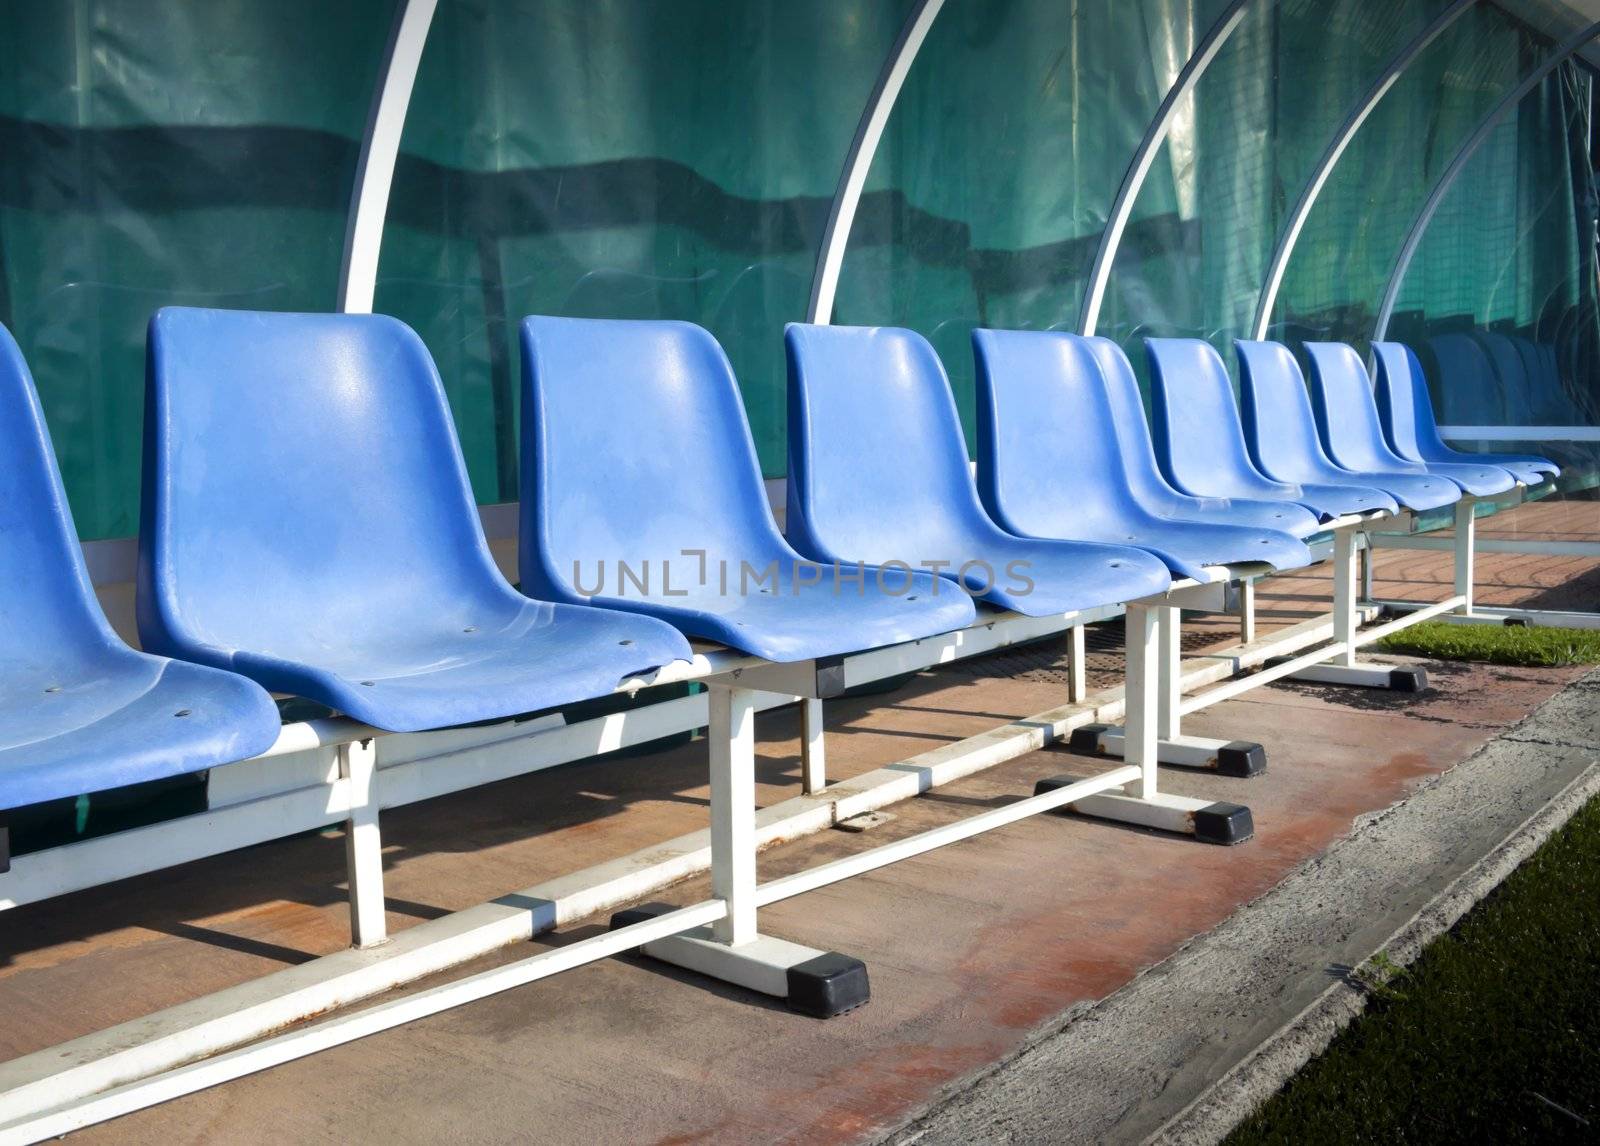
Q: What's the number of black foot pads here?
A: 9